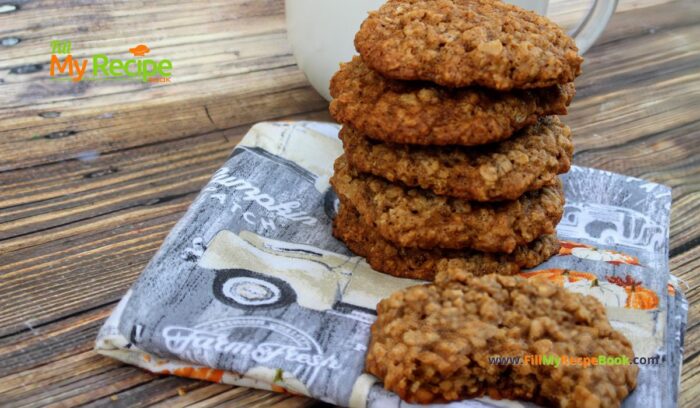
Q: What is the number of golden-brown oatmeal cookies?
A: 6